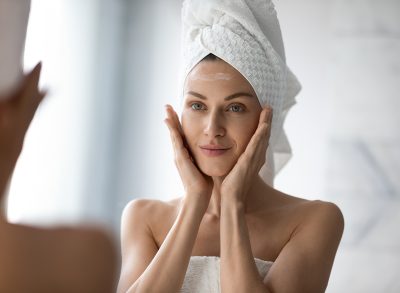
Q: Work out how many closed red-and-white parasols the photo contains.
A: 0